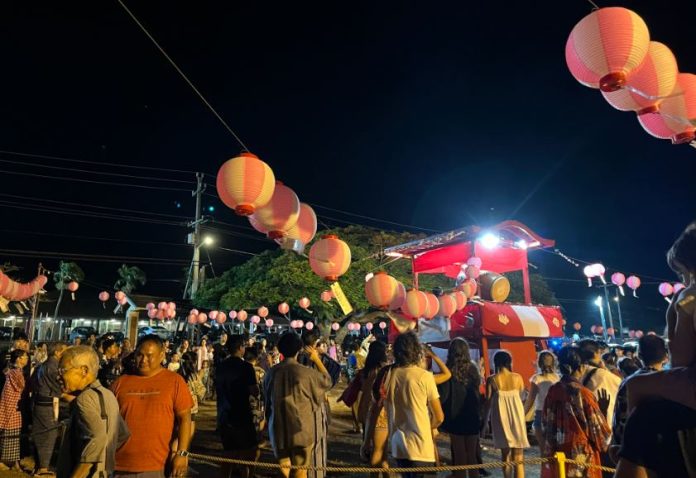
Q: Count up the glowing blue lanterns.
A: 0